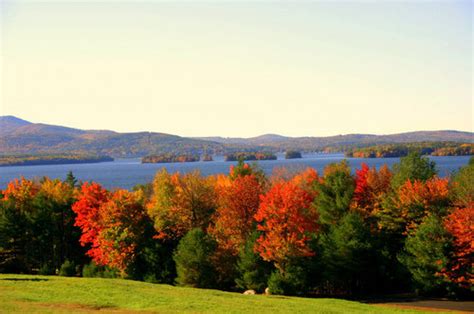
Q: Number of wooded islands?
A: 4